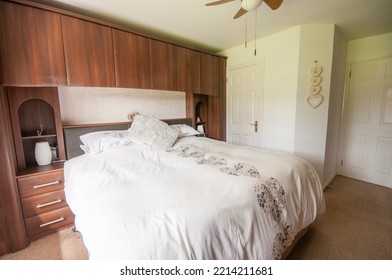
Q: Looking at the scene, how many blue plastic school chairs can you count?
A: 0